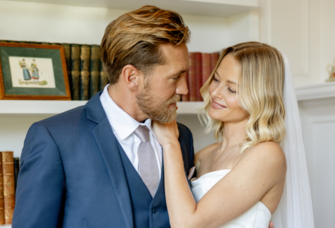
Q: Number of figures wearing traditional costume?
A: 2